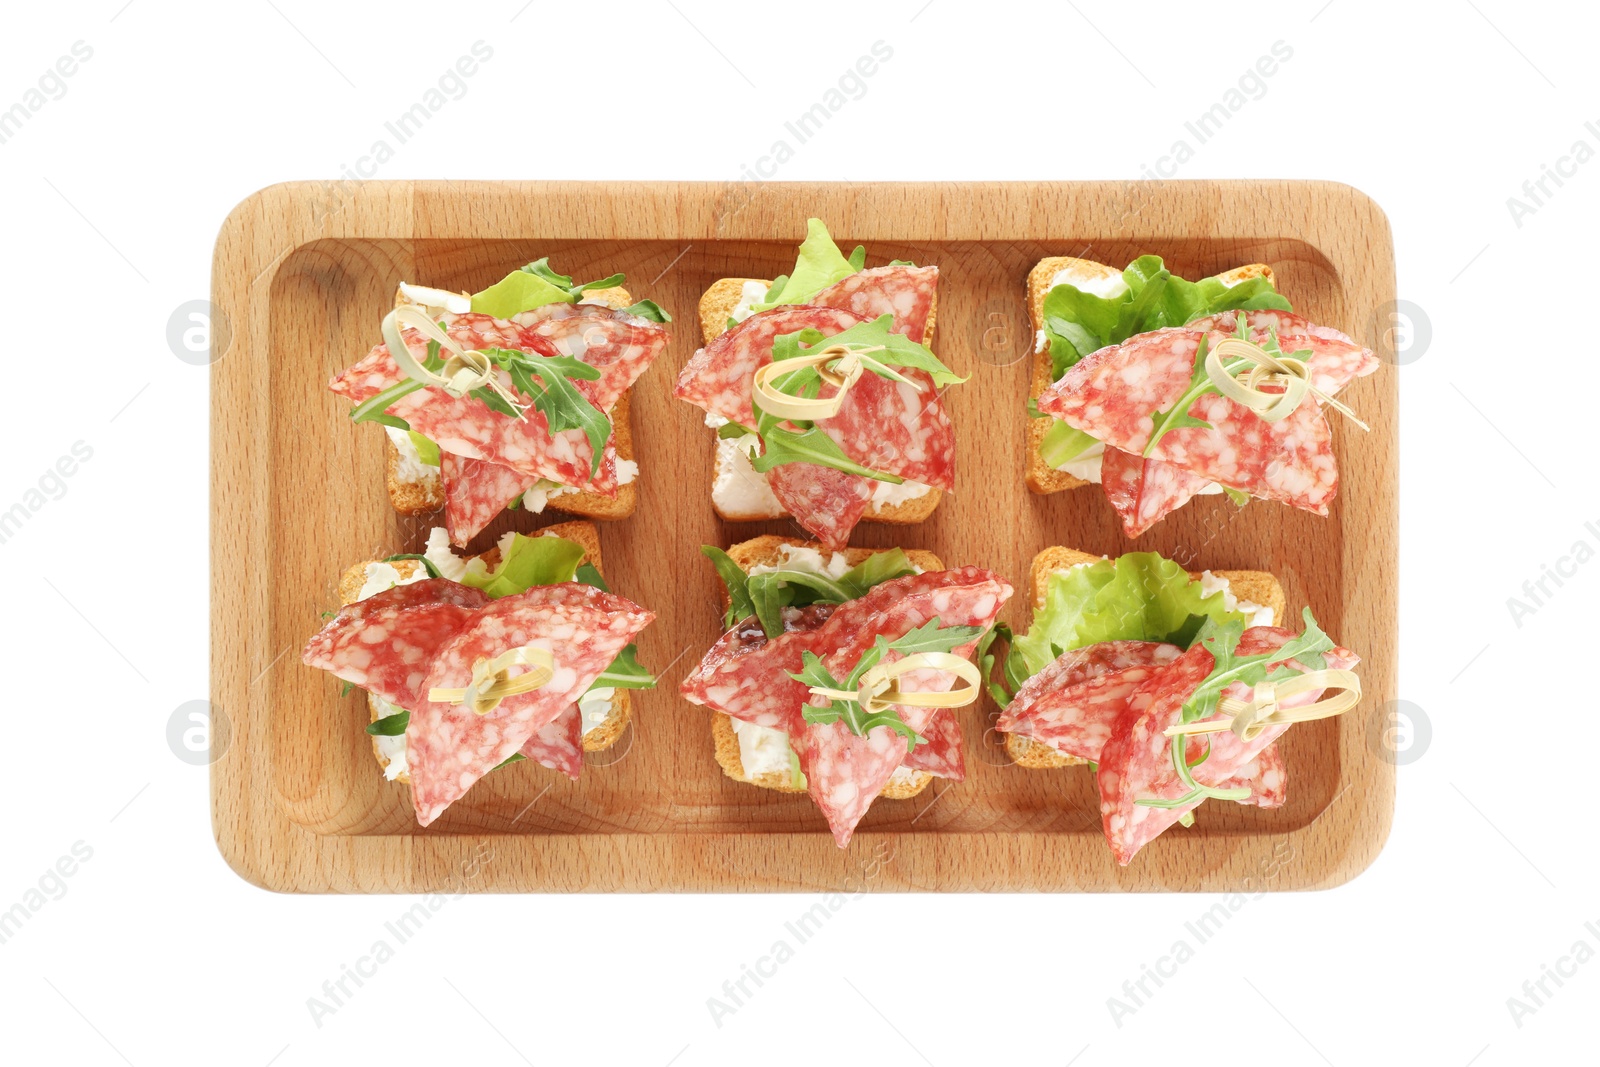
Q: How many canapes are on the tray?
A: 6